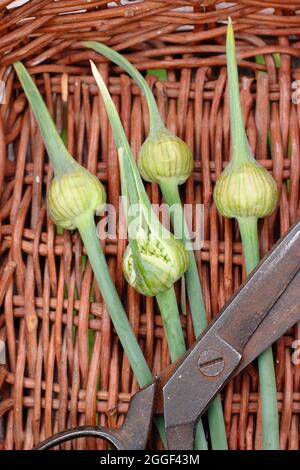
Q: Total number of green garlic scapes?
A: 4